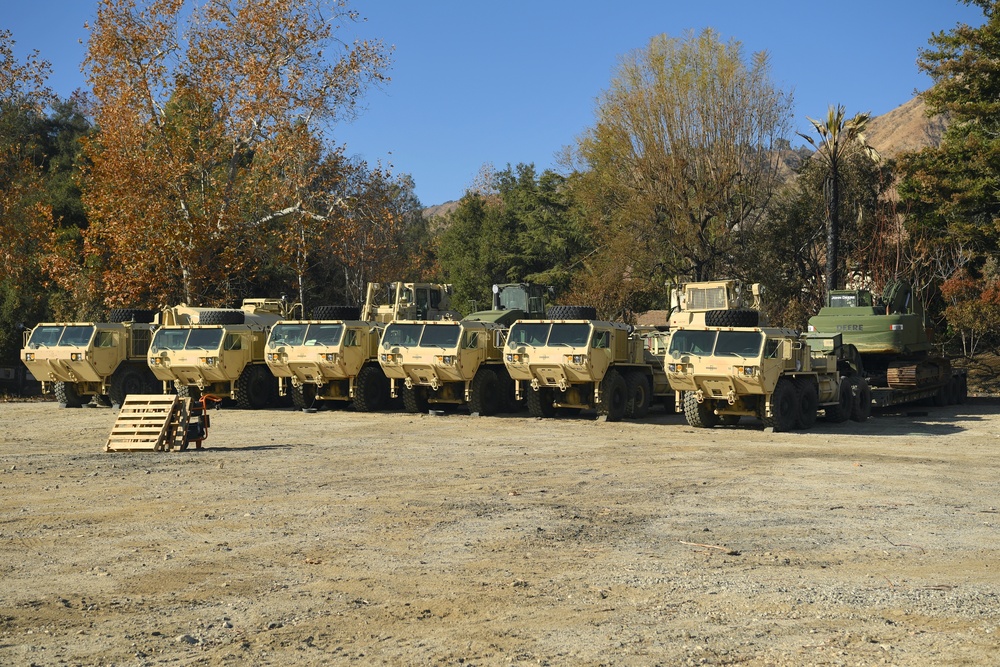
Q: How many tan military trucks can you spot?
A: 6